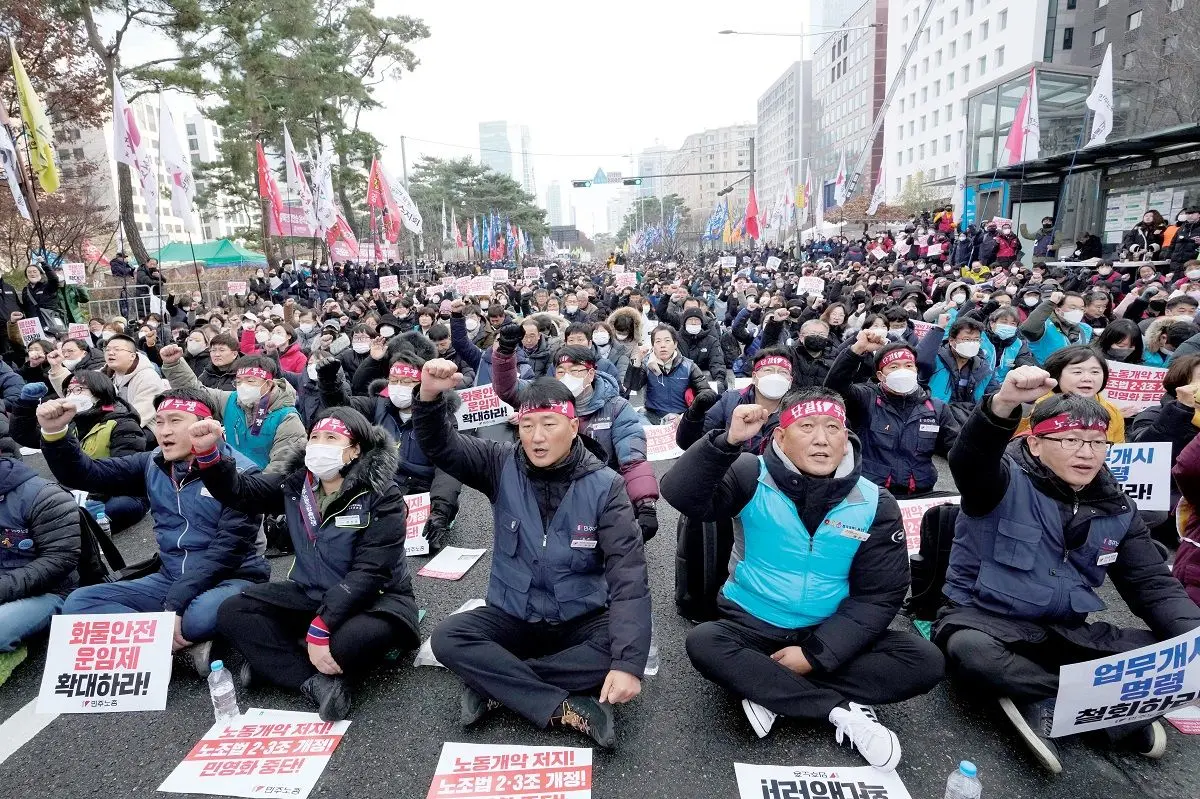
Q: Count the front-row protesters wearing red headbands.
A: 5